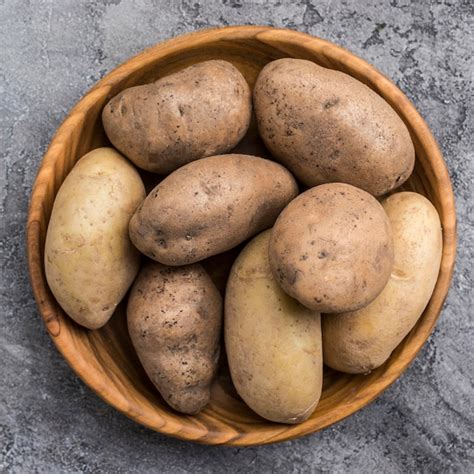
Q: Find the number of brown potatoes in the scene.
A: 5